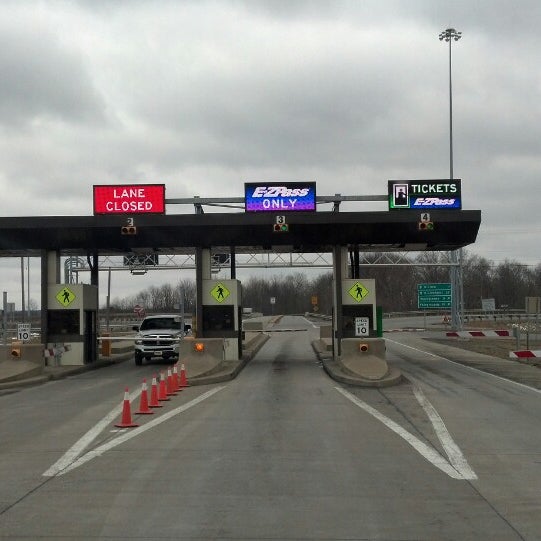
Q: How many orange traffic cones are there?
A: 7